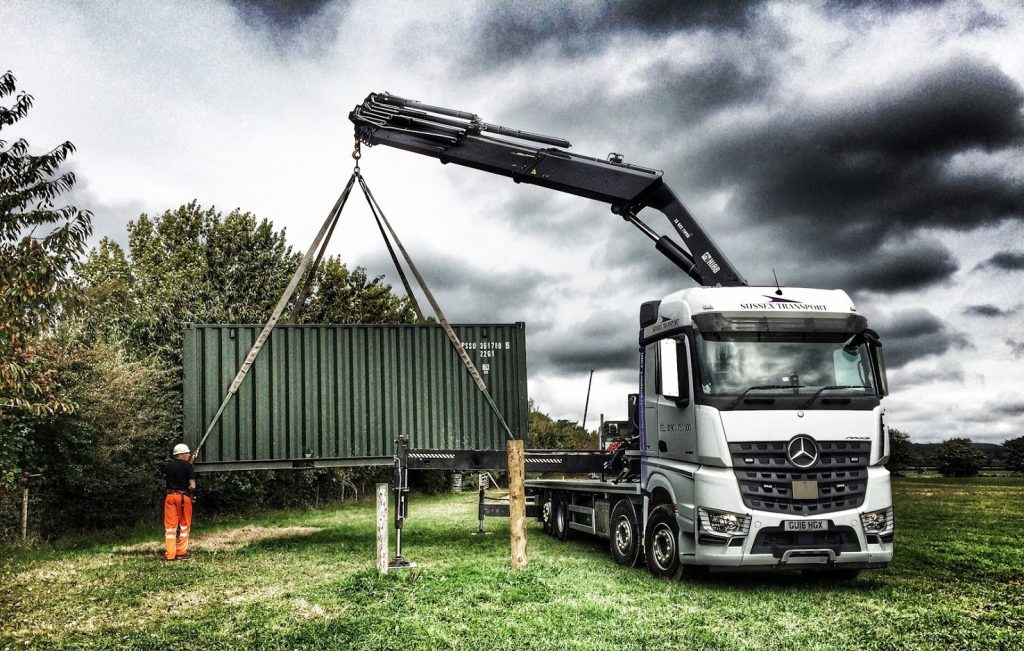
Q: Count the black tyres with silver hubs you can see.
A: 4